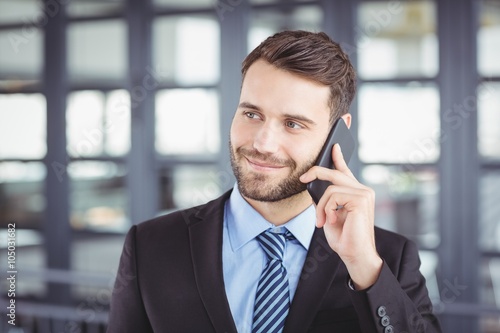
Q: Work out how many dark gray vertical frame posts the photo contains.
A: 5